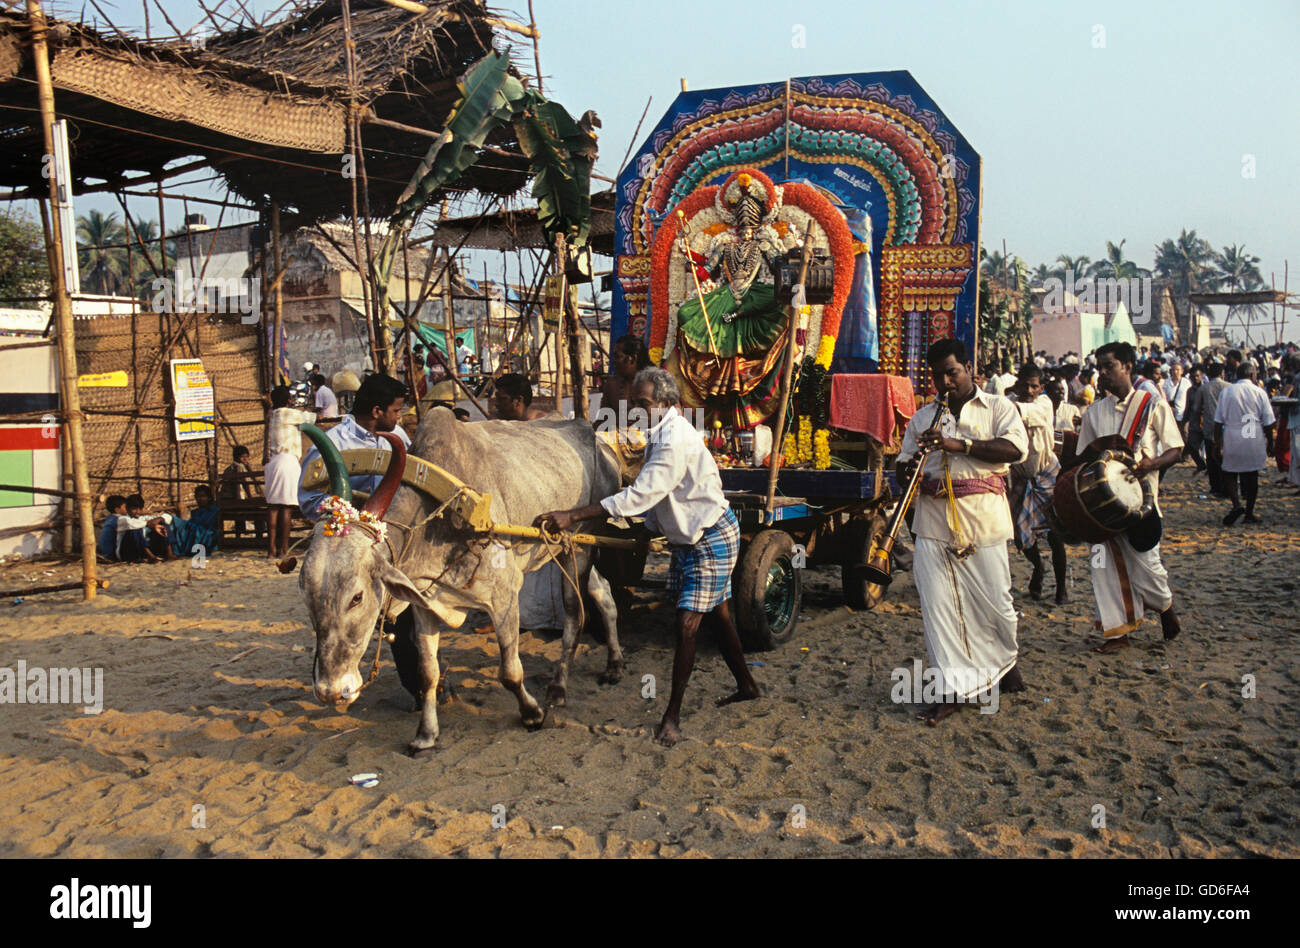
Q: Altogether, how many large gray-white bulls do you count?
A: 1